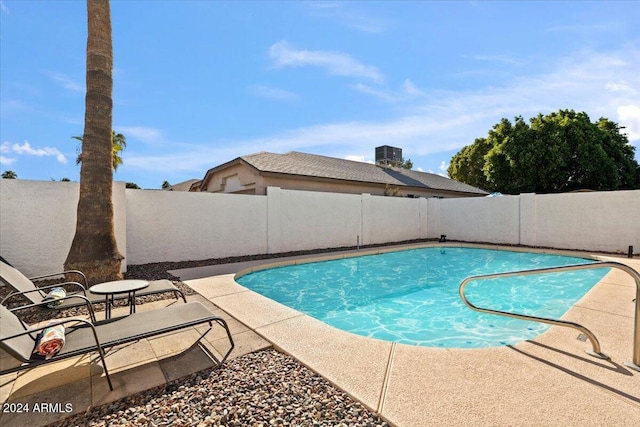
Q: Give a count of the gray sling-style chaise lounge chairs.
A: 2